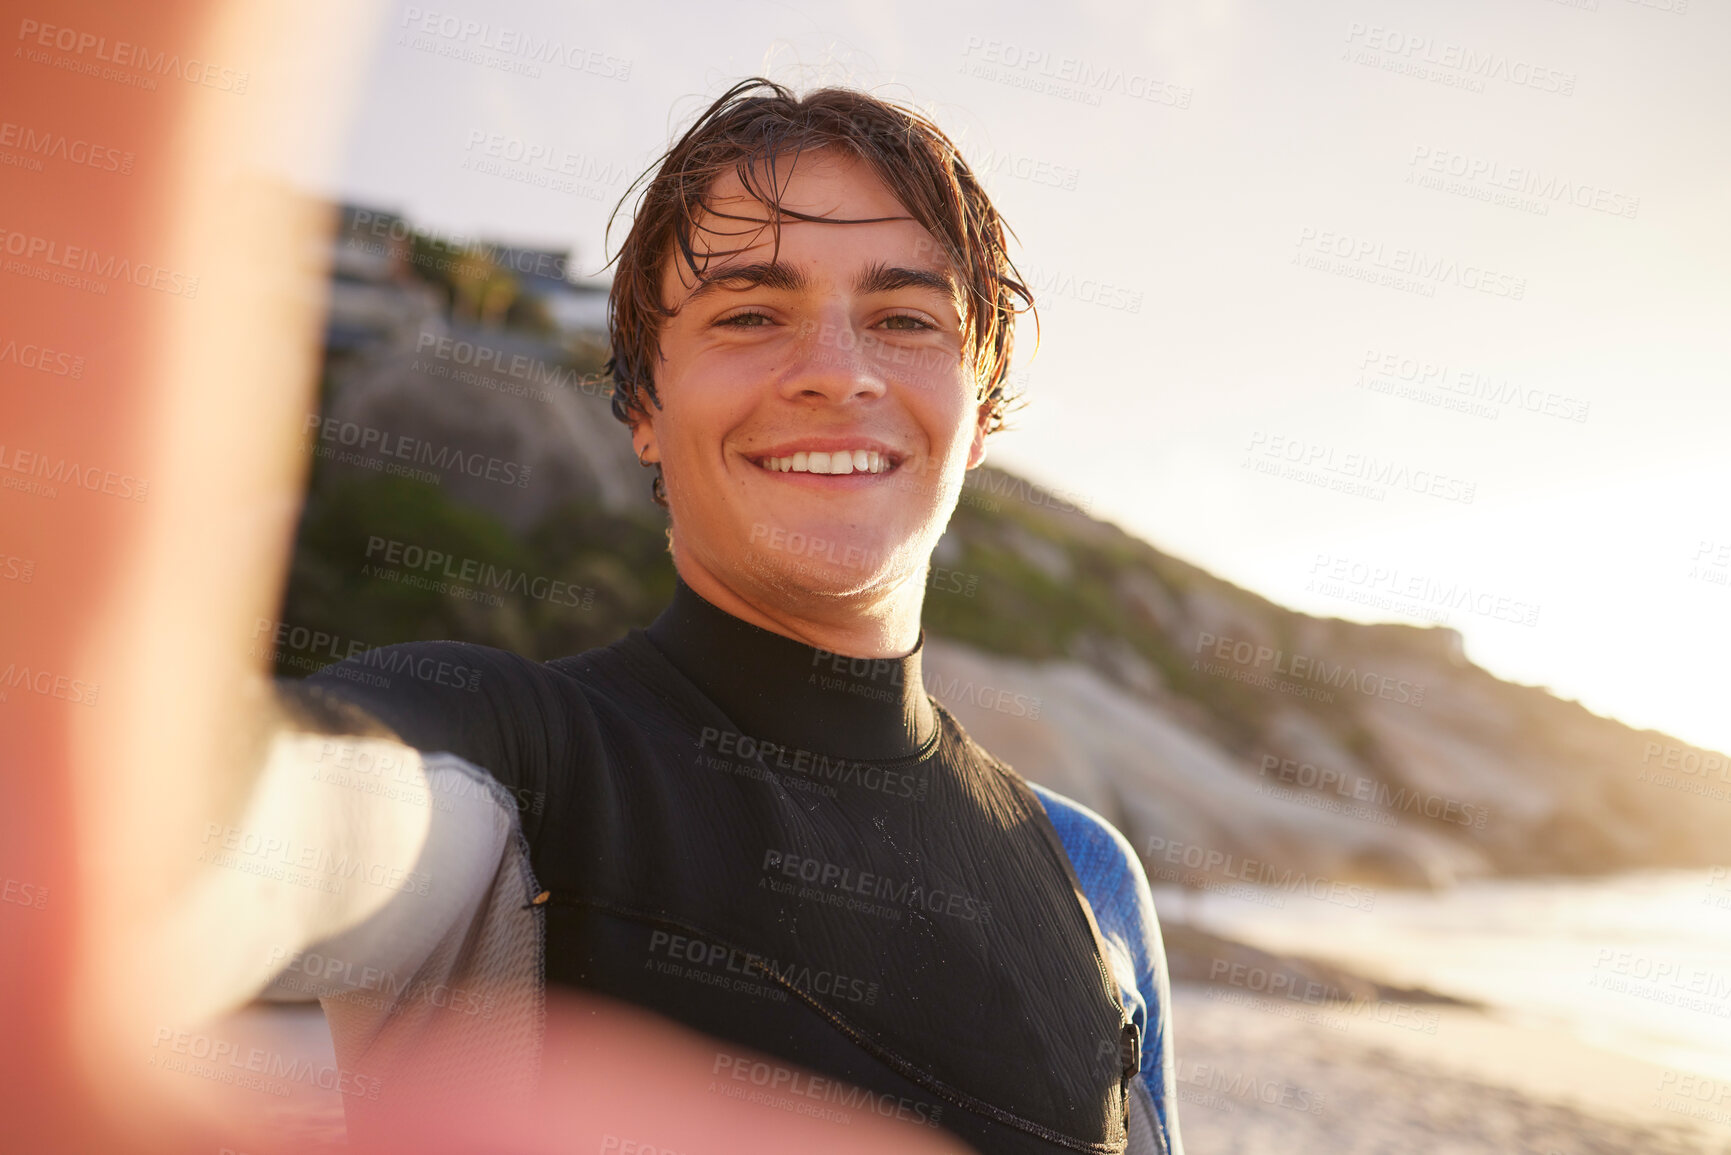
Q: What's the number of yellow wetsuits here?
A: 0